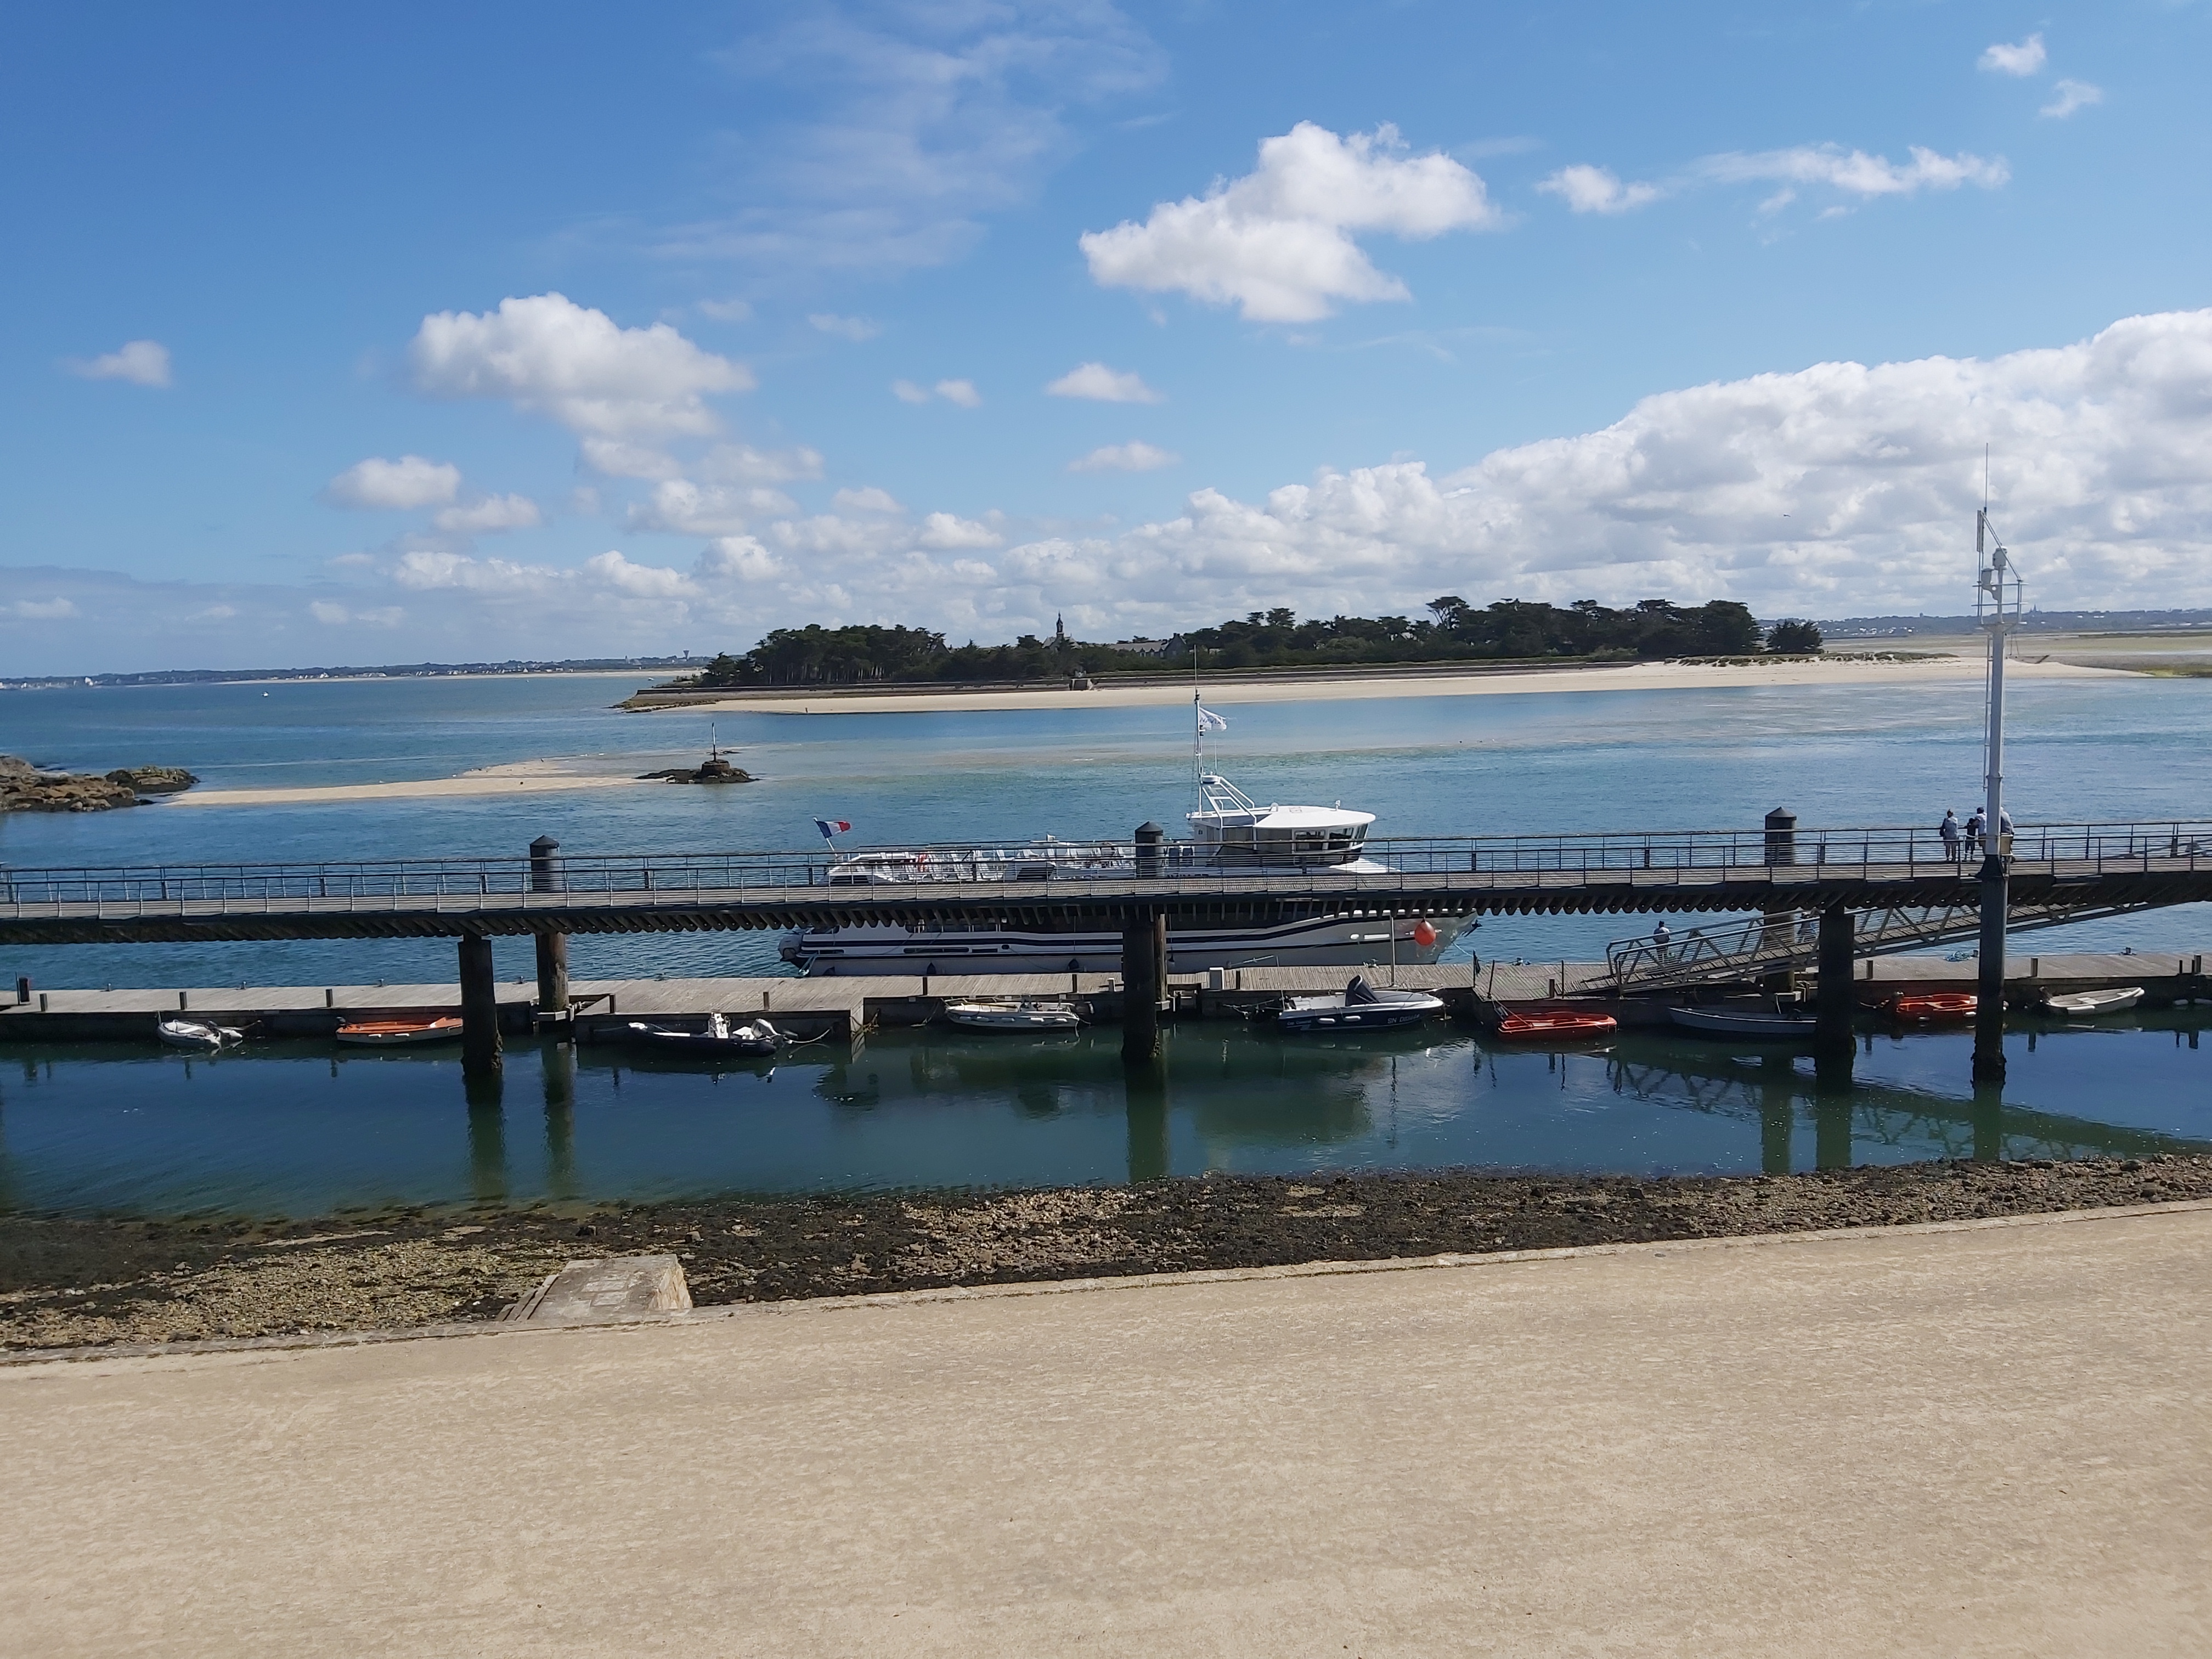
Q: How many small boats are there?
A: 9